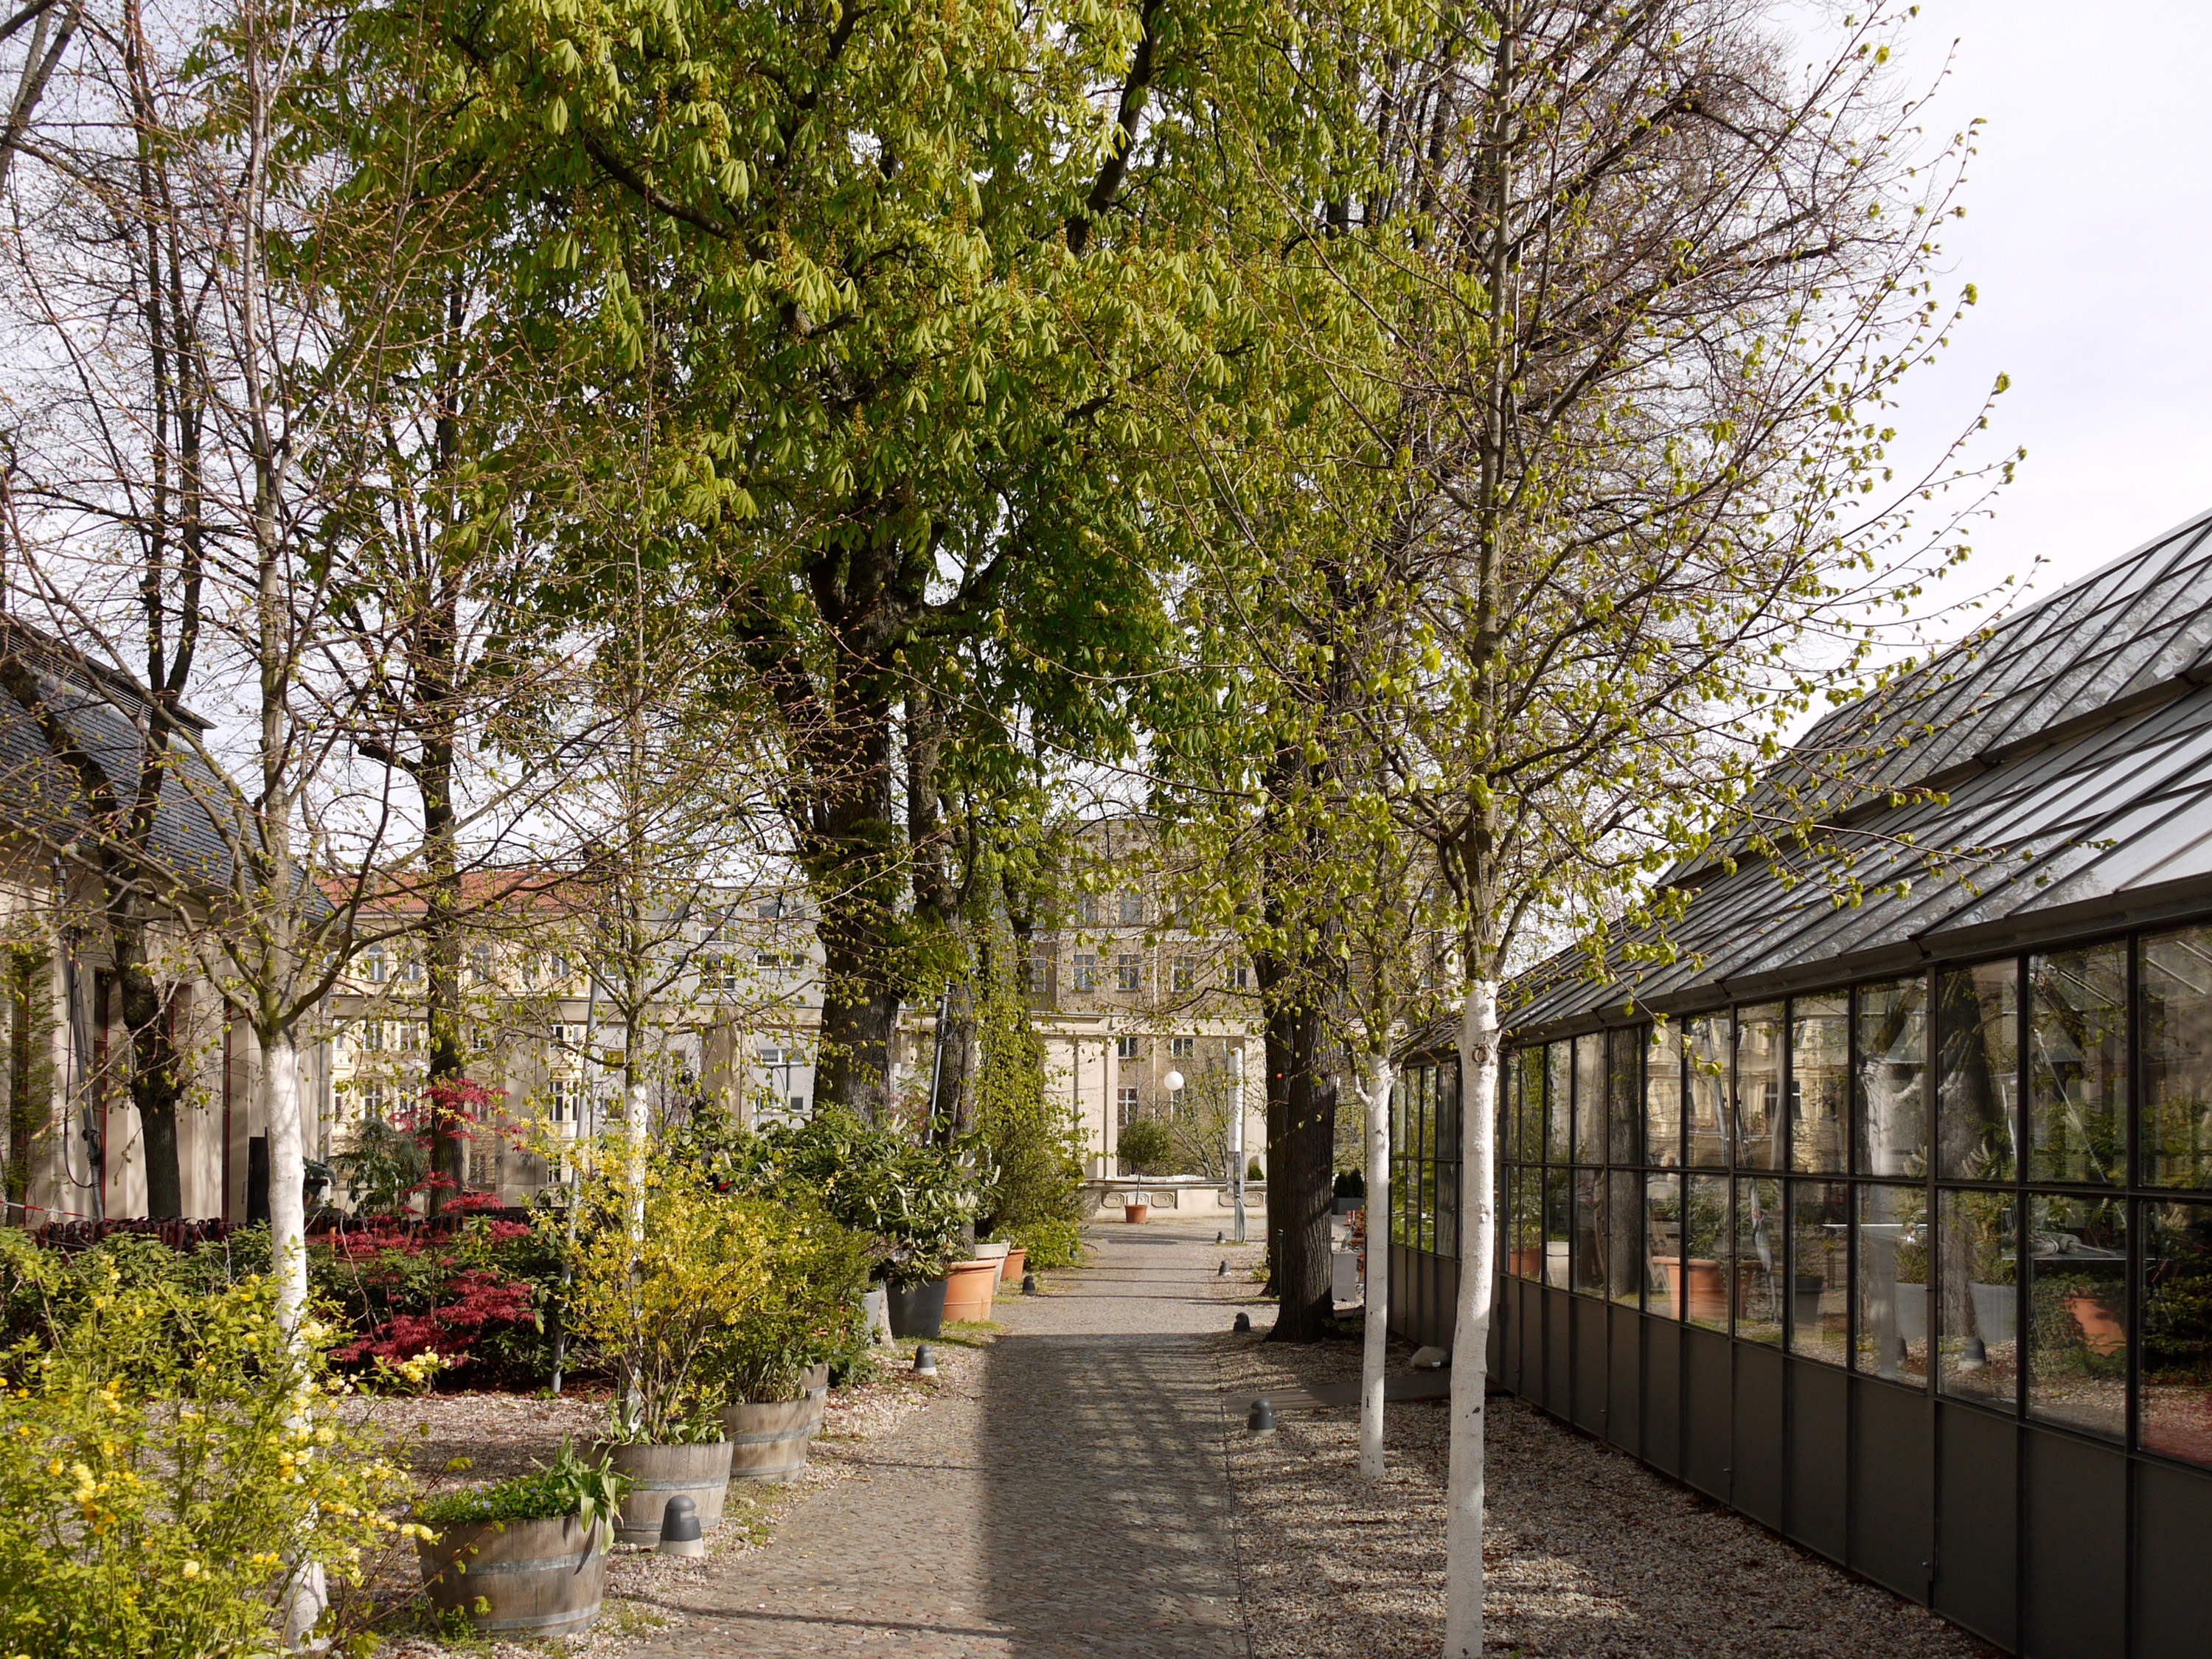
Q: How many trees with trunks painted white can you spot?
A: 4